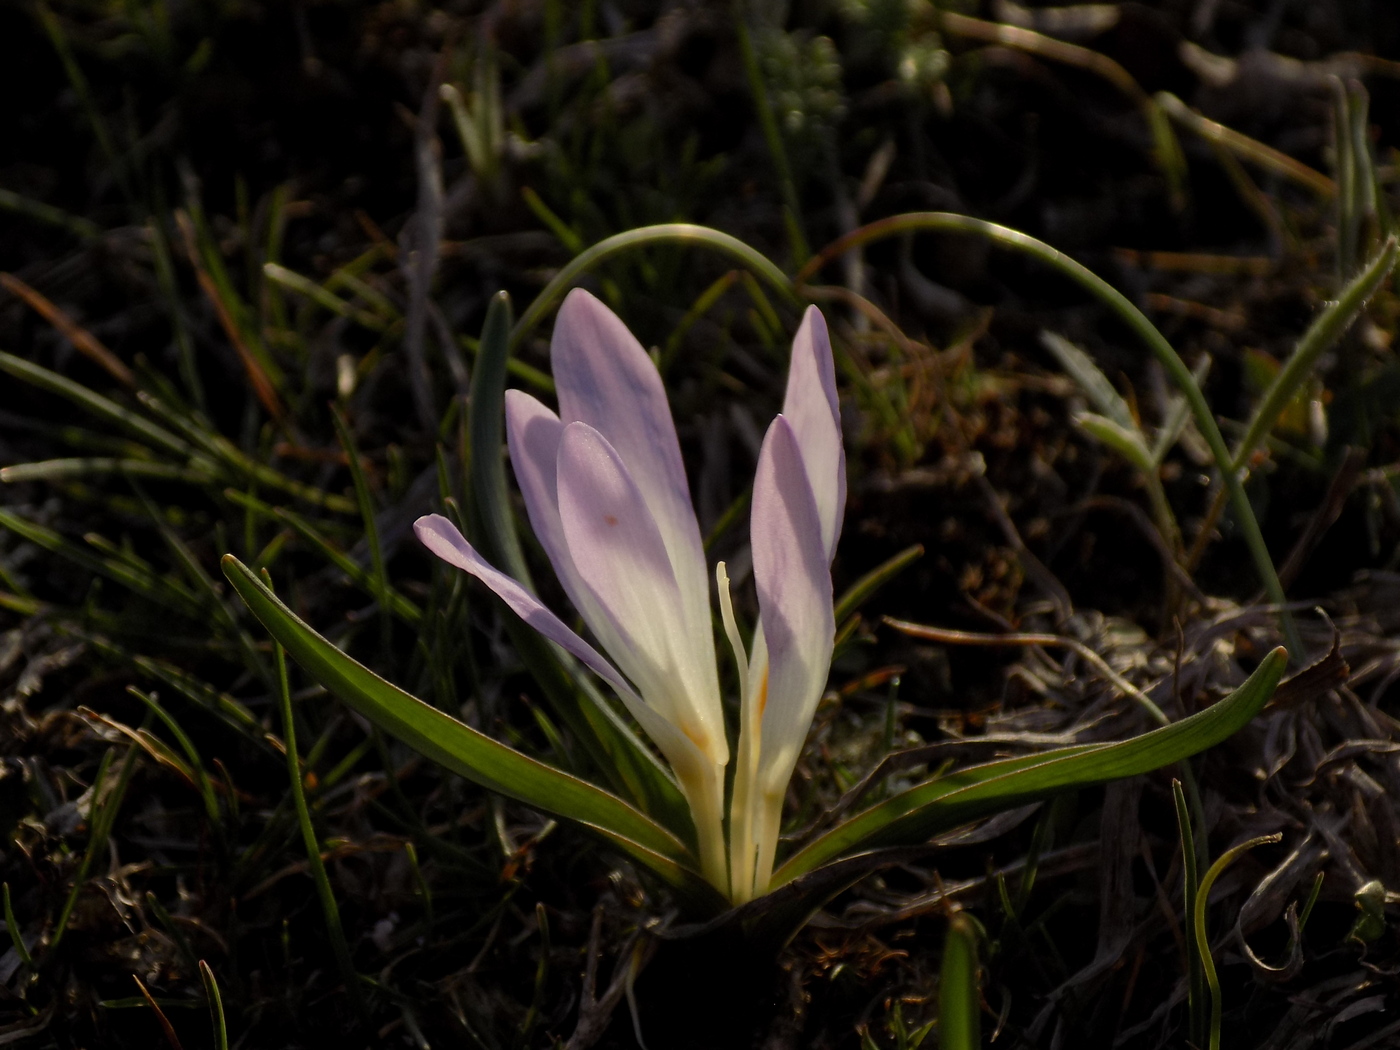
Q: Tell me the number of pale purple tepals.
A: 6